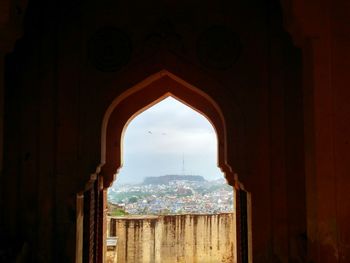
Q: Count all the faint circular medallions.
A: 2